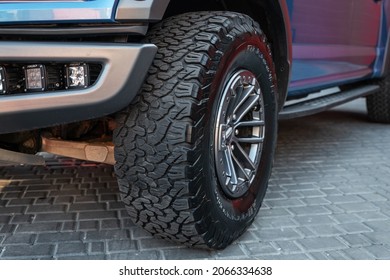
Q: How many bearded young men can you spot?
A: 0